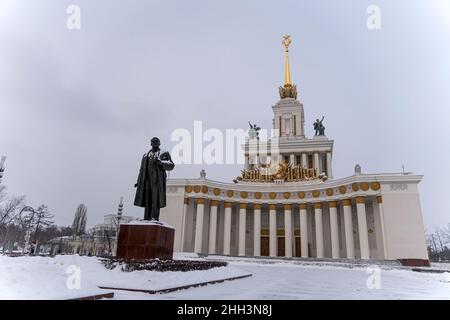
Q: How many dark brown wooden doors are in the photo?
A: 3